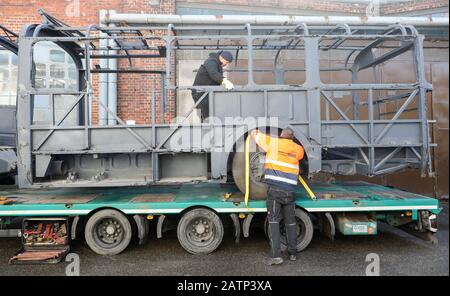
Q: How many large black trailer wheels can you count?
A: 3